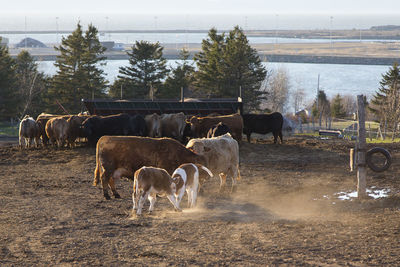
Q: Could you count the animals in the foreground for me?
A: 4